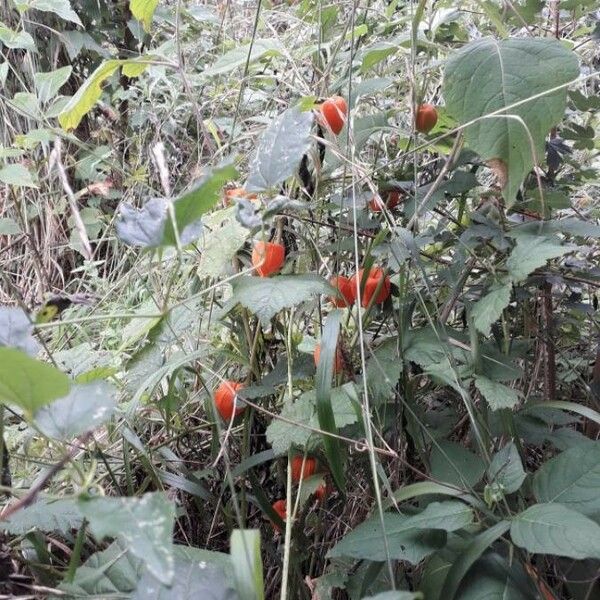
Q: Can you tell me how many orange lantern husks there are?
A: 12